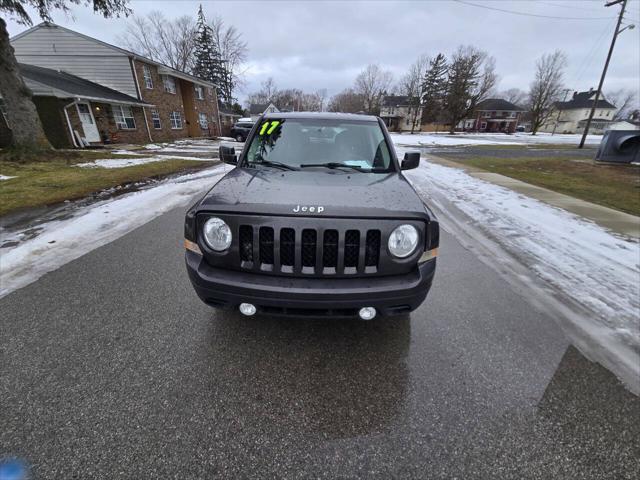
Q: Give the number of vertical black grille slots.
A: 7